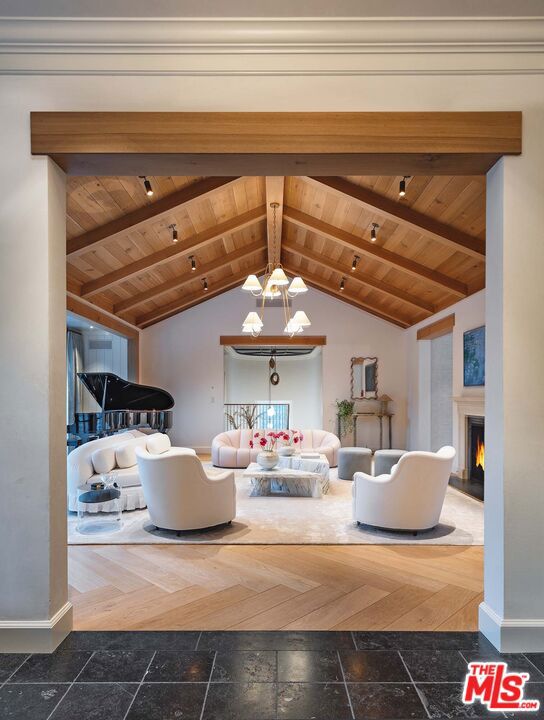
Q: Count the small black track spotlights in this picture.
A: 8